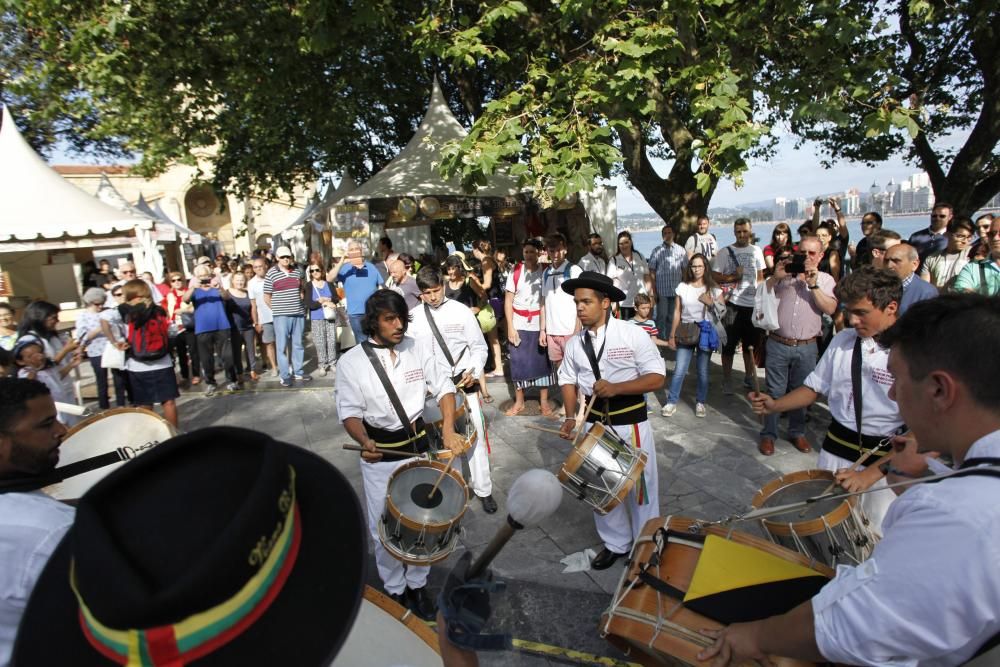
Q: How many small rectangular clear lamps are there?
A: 0